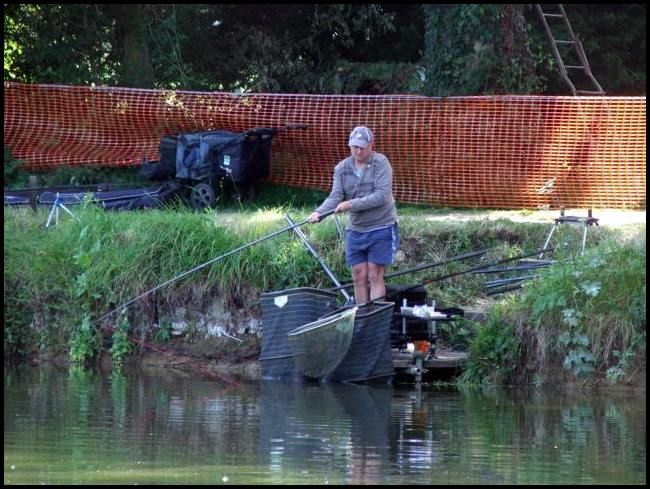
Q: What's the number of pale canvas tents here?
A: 0